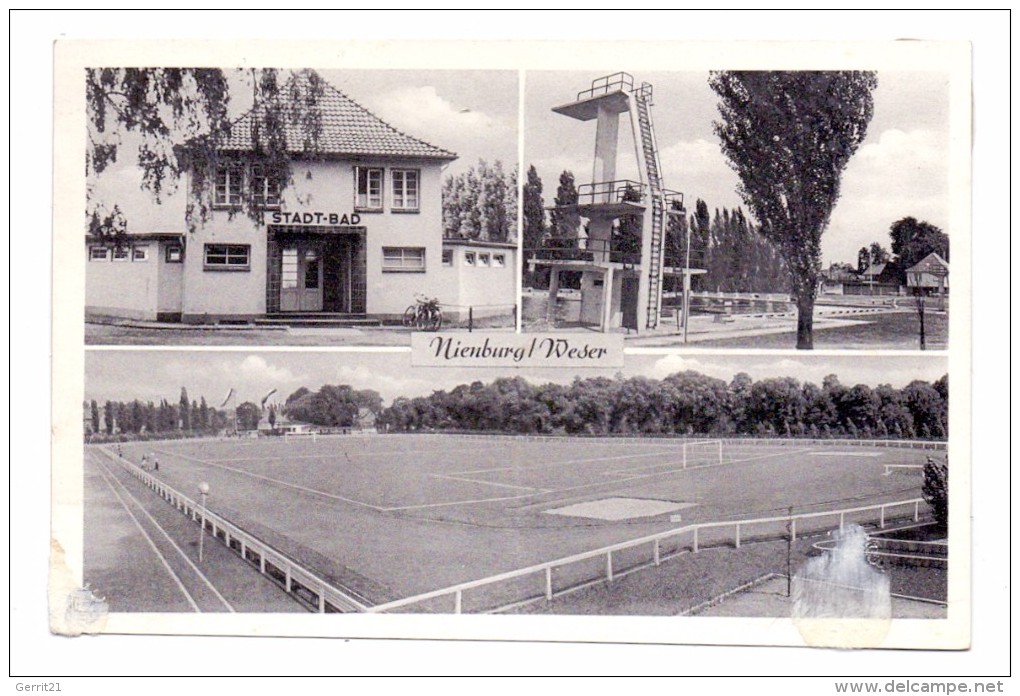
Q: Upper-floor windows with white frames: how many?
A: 4